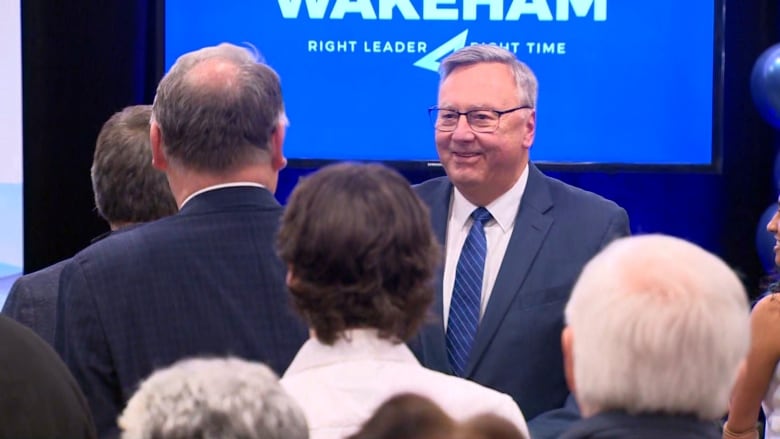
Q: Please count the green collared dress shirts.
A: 0